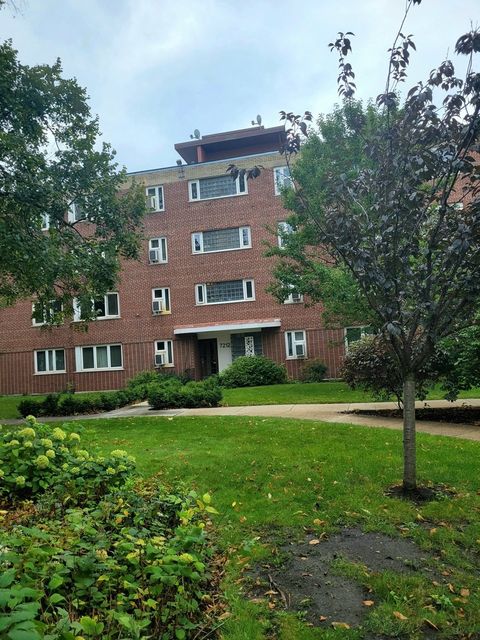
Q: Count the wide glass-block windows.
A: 3